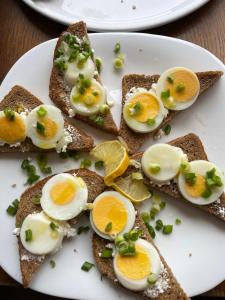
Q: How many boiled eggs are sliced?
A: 12